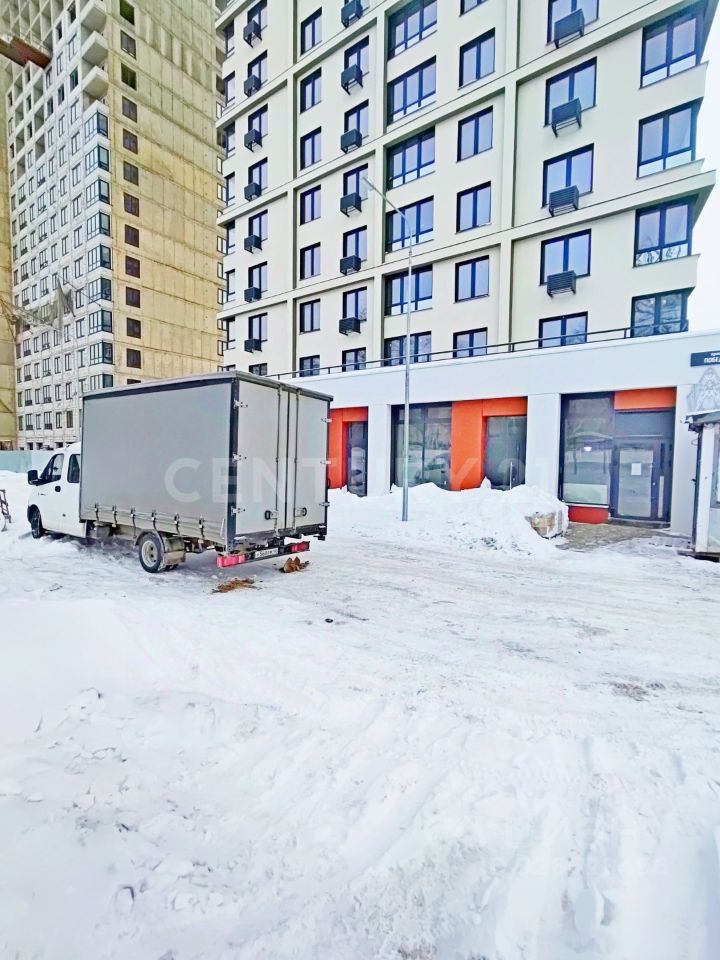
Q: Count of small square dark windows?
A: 13